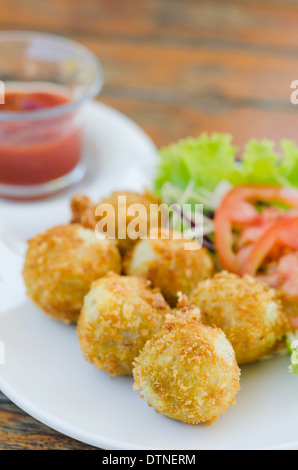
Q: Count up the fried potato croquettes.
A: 6